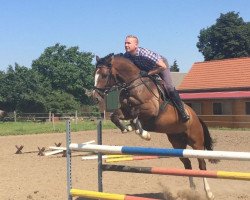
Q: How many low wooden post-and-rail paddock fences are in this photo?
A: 1